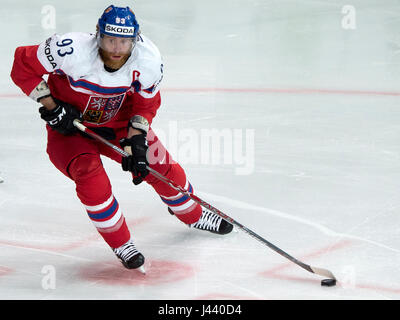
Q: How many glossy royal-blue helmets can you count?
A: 1